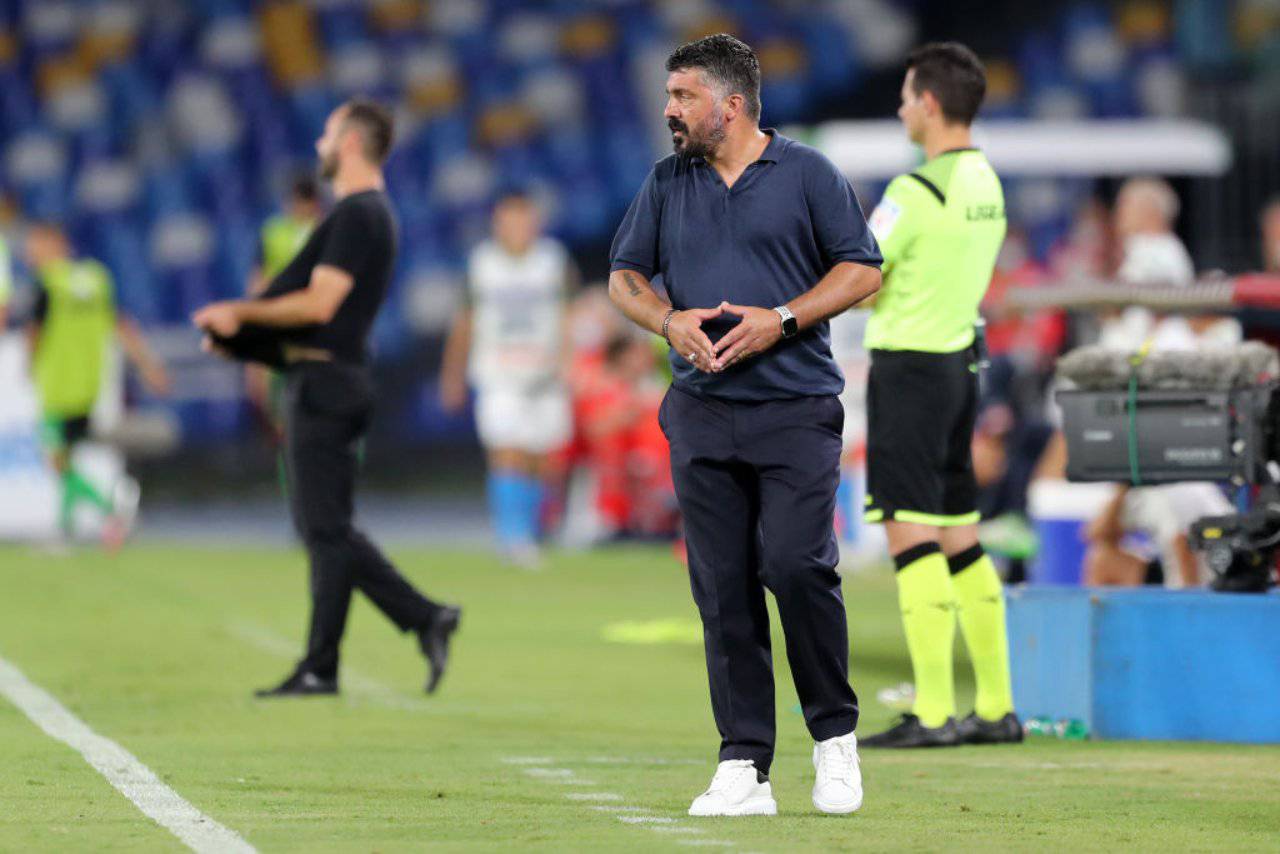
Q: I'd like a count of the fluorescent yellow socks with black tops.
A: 2